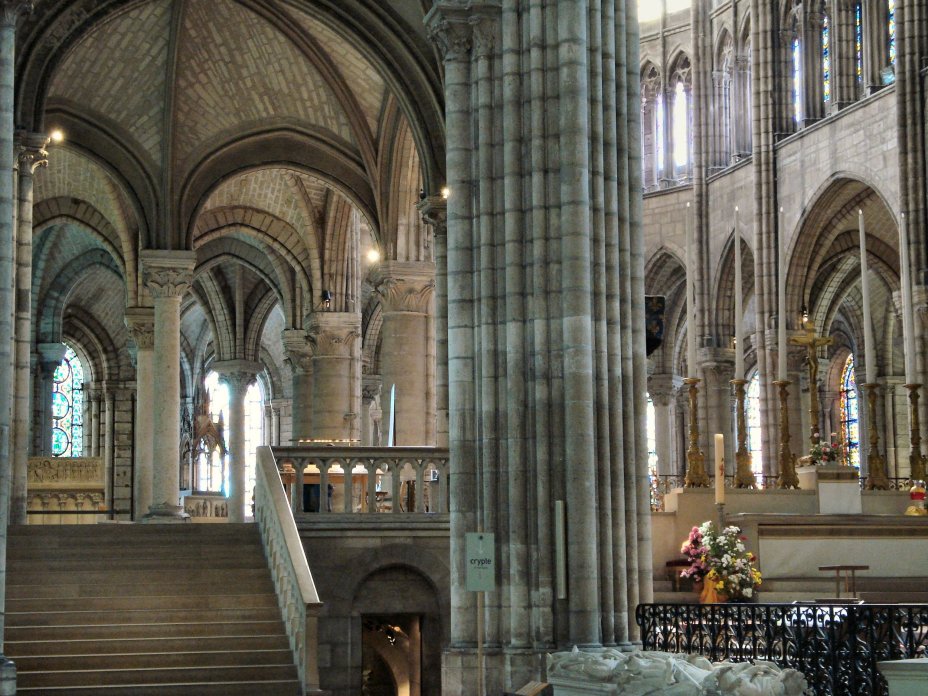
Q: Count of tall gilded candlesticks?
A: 5